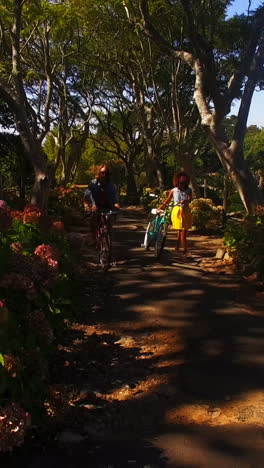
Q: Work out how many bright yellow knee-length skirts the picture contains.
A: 1